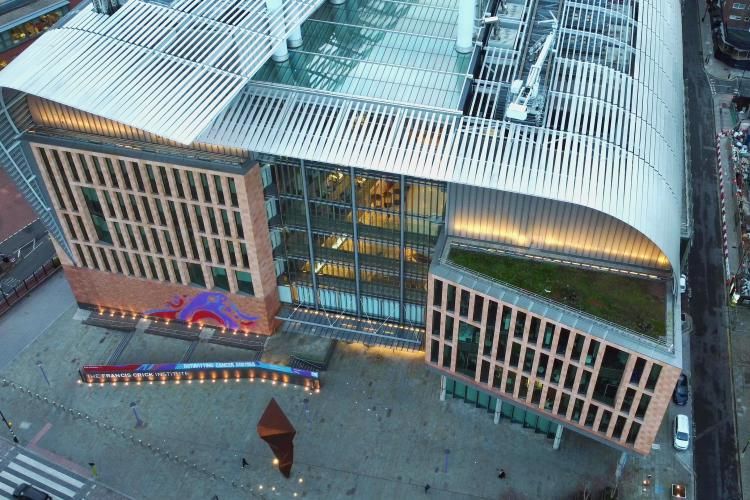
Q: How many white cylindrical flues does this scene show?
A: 4